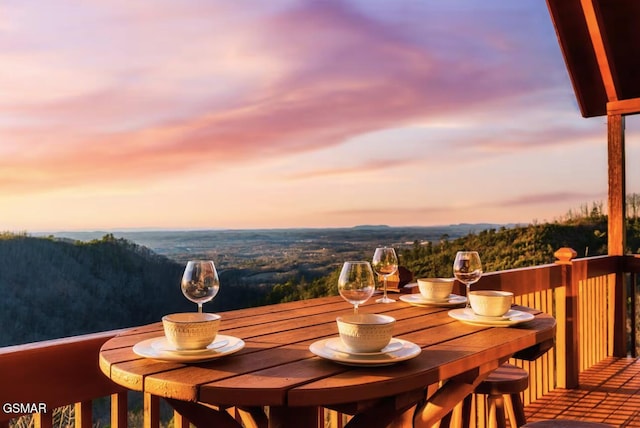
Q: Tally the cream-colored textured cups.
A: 4